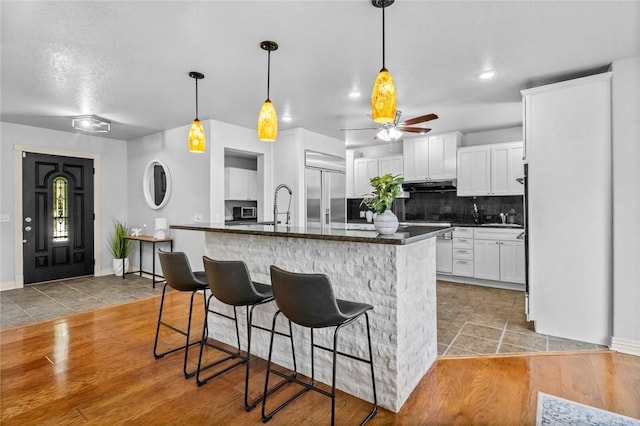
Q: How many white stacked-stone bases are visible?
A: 1